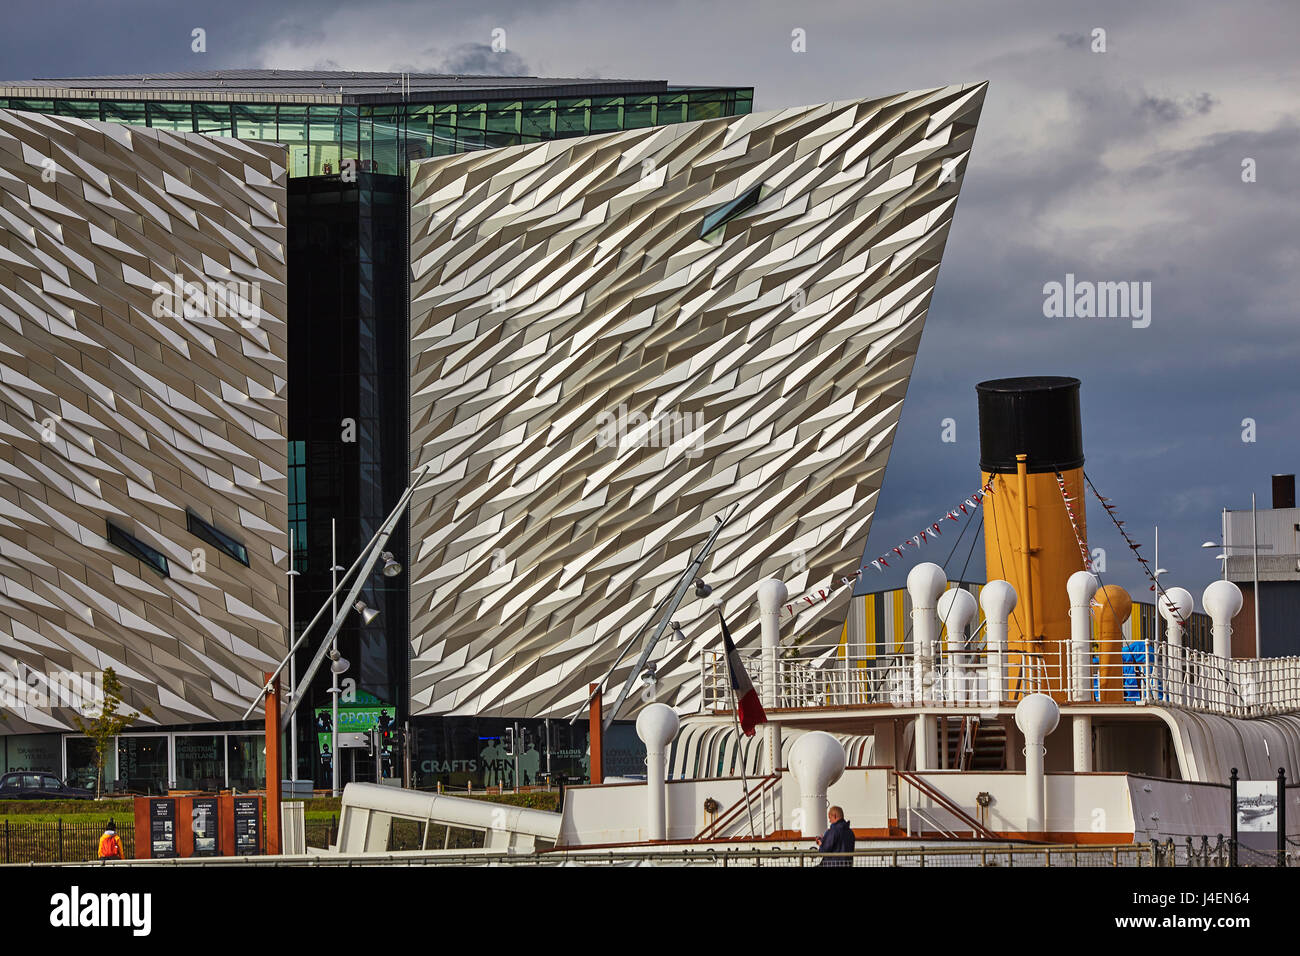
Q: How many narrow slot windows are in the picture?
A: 3